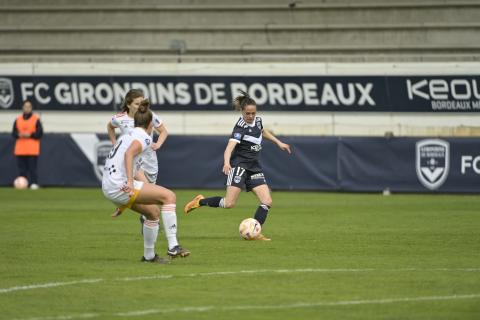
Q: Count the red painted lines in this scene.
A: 0